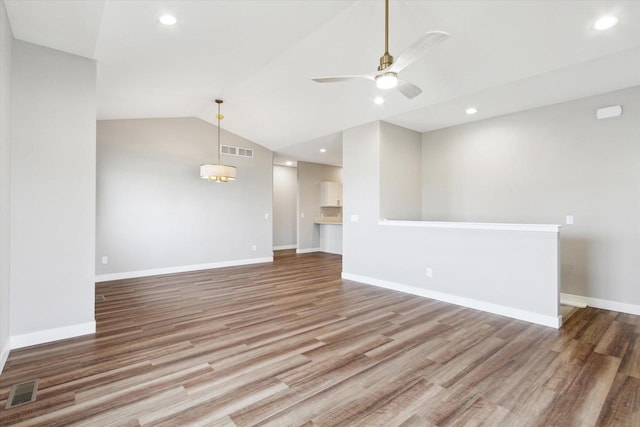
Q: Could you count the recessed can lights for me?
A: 6